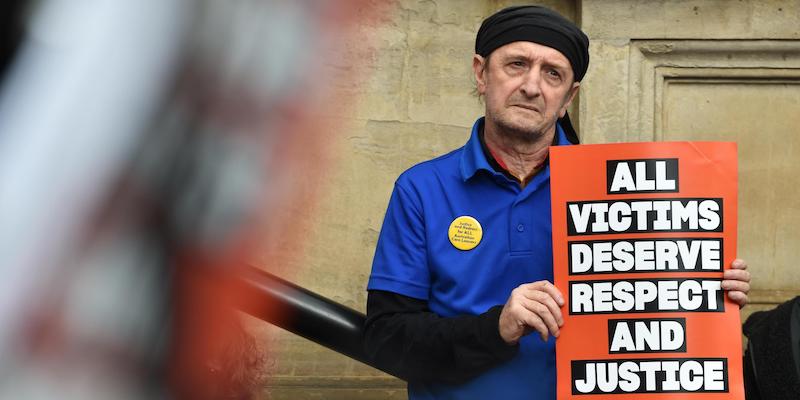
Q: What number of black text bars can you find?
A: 6